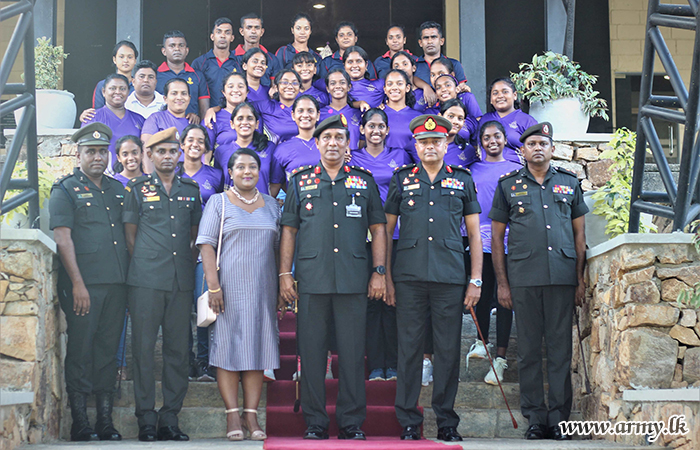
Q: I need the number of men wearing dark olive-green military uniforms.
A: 5